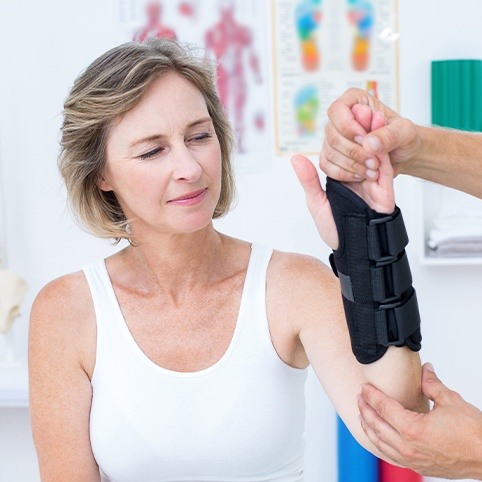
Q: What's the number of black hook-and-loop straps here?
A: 3